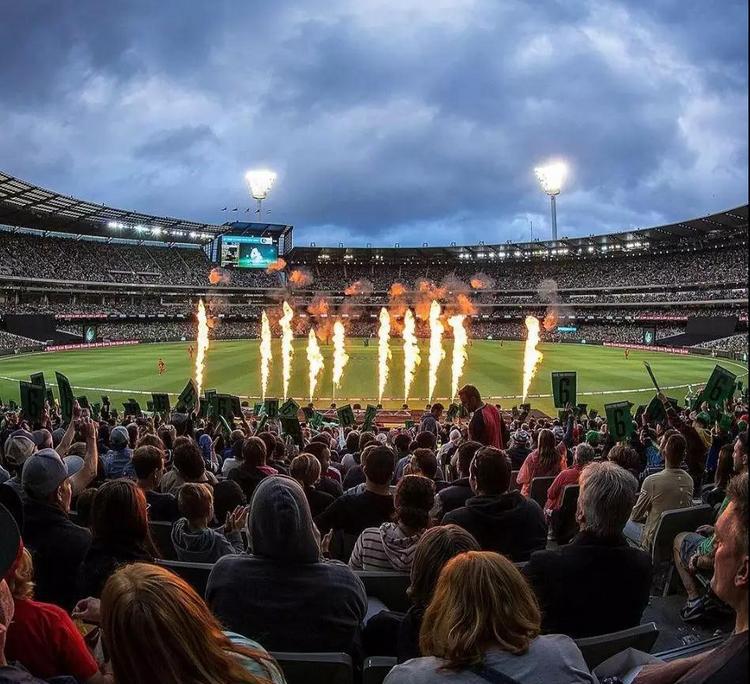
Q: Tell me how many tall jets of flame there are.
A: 10